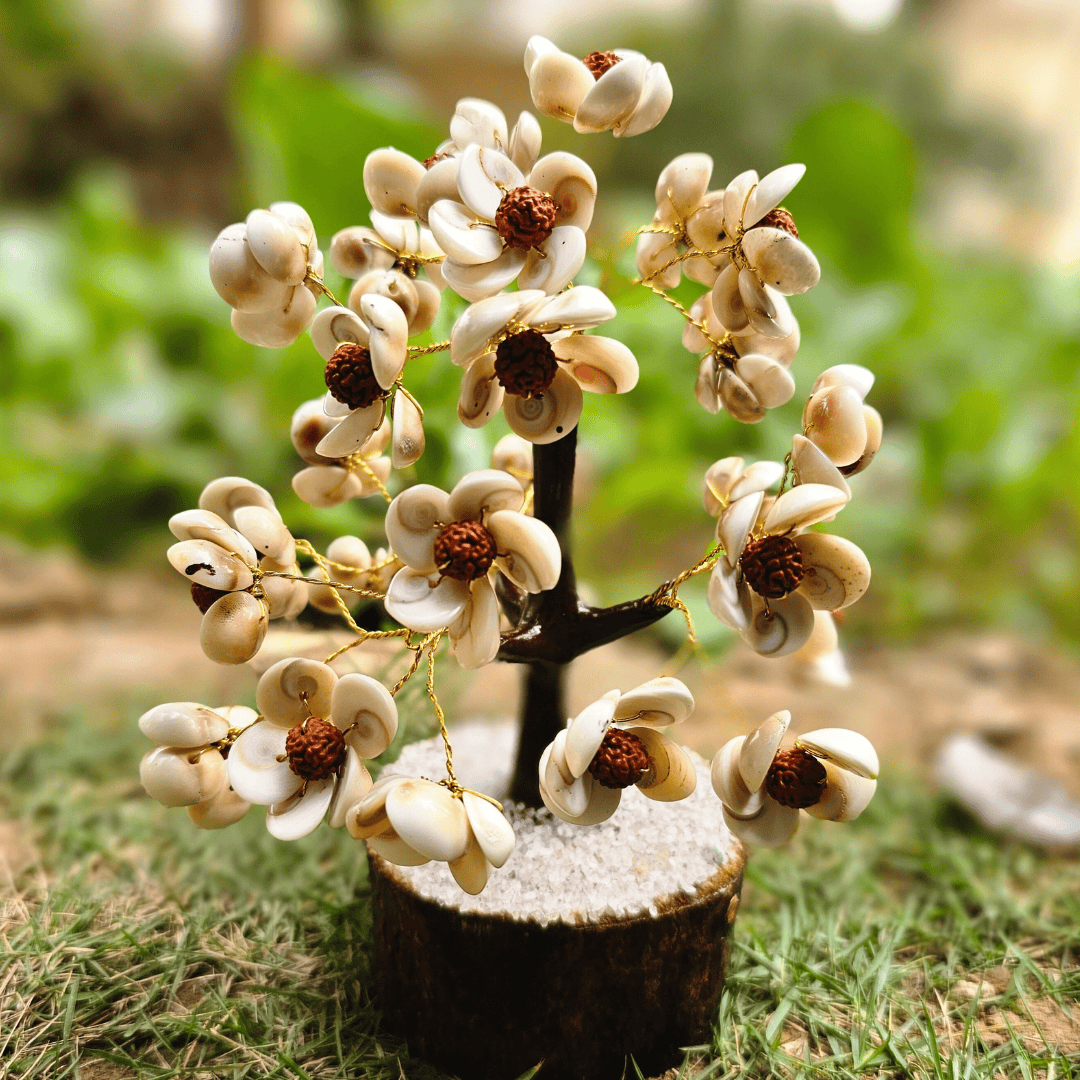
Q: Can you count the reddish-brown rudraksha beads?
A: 12